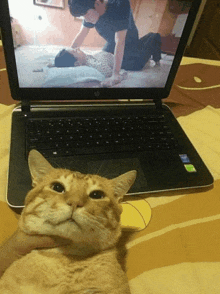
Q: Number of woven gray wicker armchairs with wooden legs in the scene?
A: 0